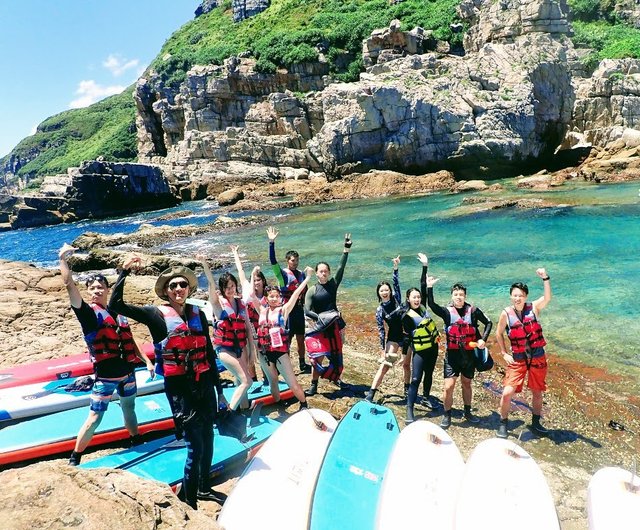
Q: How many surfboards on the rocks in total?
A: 9